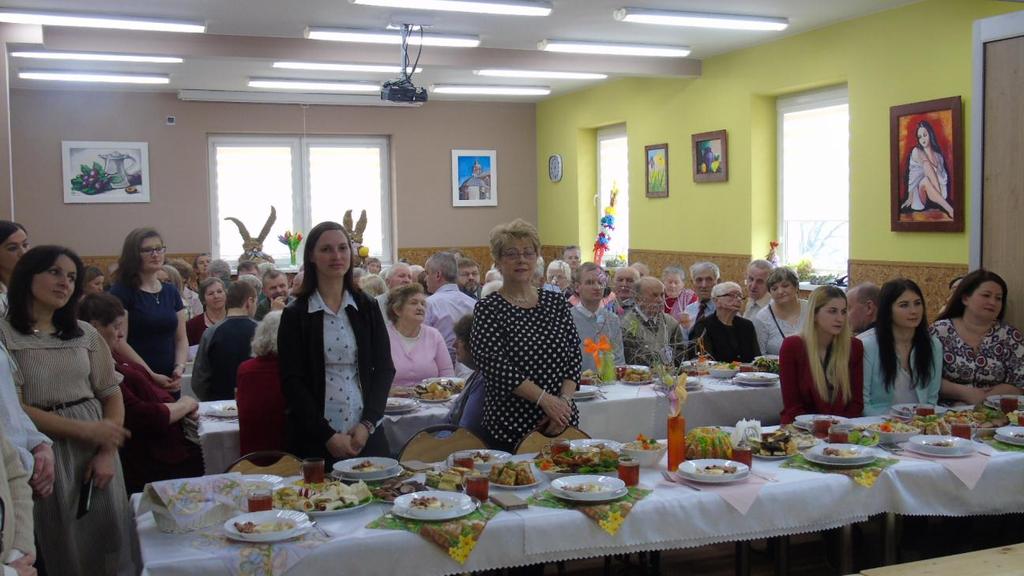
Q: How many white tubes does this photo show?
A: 11